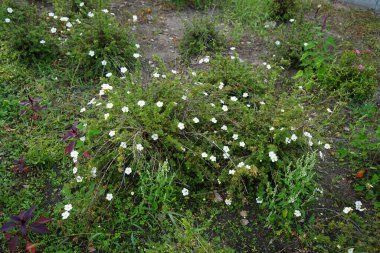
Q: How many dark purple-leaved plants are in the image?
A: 4